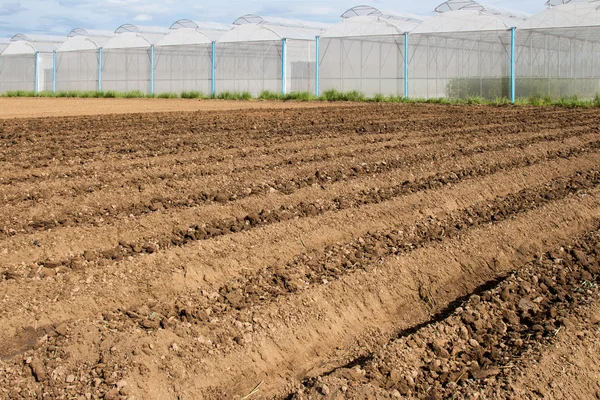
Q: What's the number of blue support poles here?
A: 9